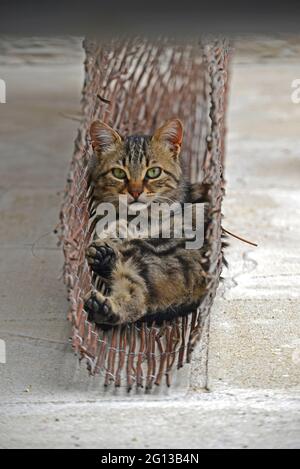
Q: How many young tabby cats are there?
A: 1